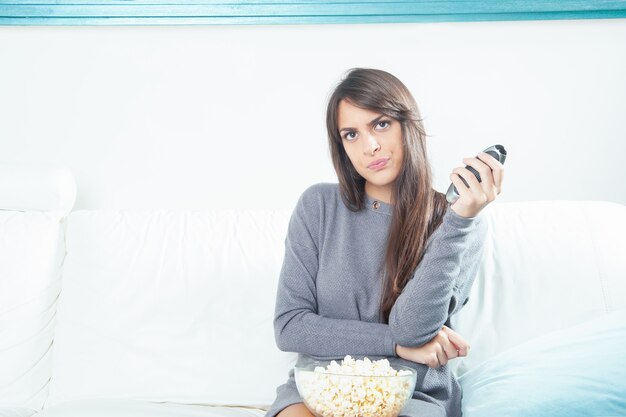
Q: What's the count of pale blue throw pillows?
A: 1